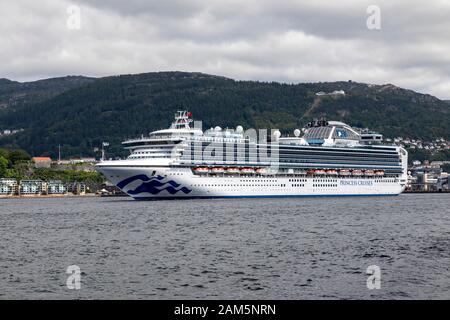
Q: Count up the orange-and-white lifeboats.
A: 11